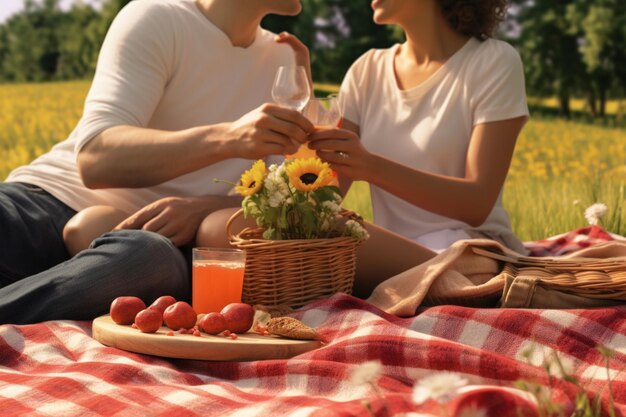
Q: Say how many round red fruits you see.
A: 6